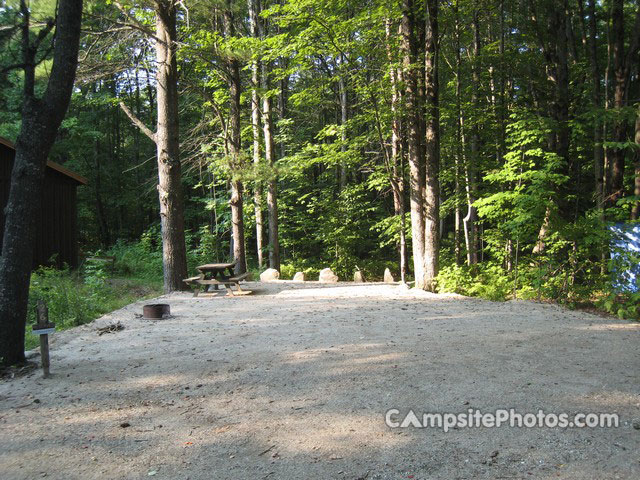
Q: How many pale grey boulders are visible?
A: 5